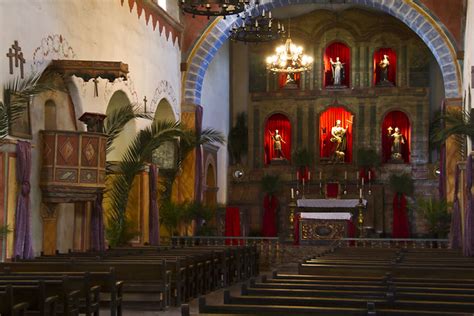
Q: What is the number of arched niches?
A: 6